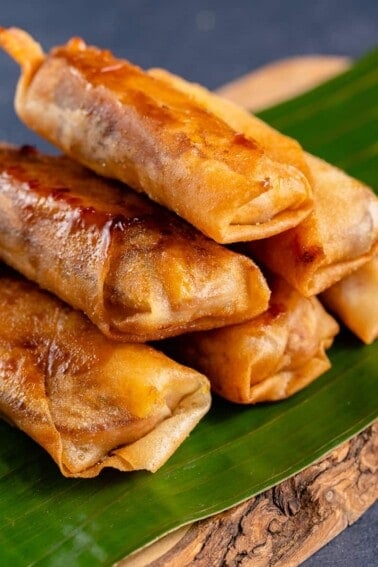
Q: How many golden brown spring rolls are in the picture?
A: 6